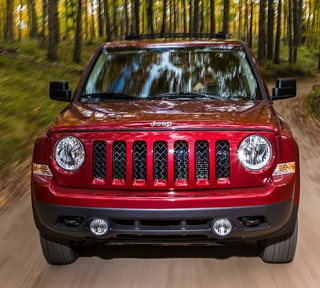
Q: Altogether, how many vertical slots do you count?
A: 7